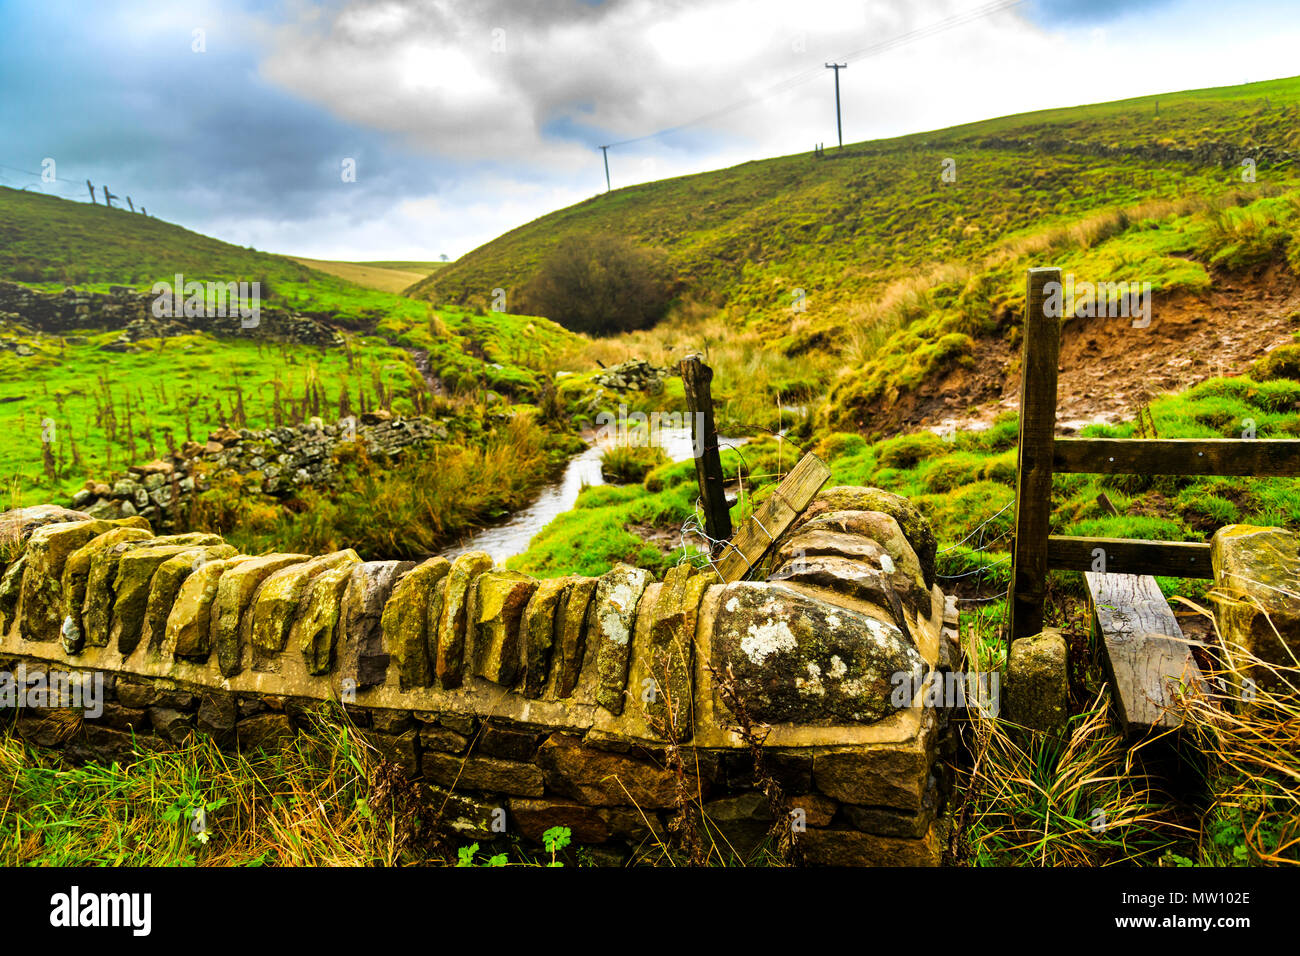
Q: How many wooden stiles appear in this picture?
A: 1